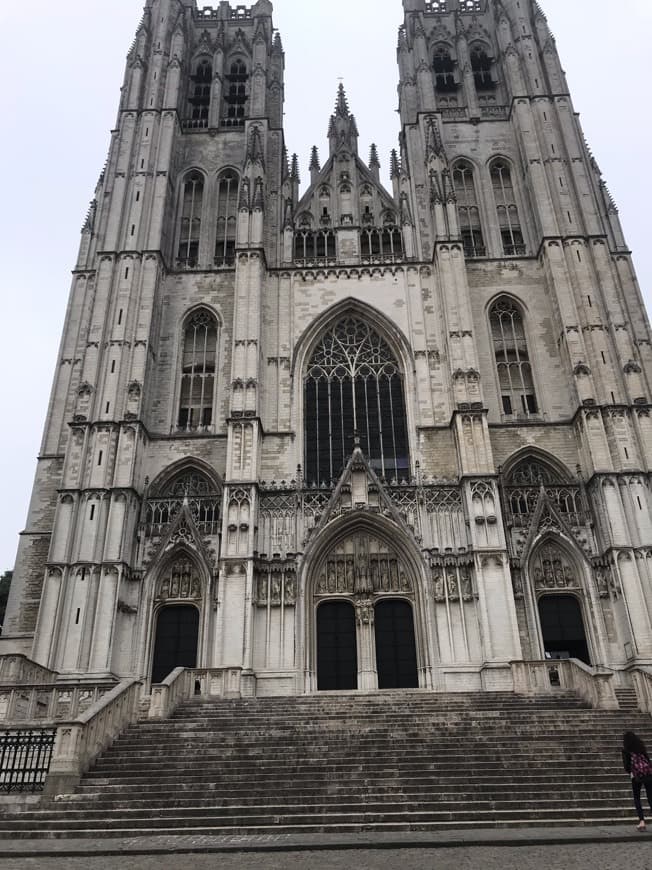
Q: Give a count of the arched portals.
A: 3